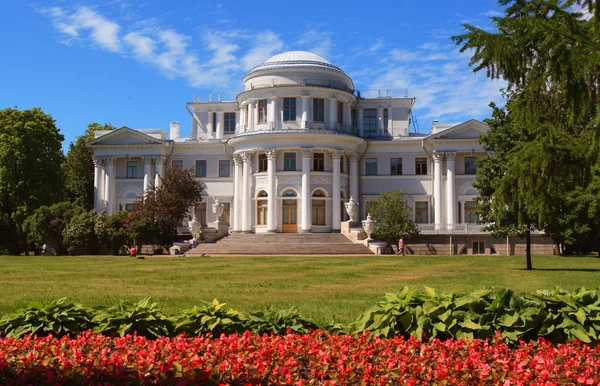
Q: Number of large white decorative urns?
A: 4